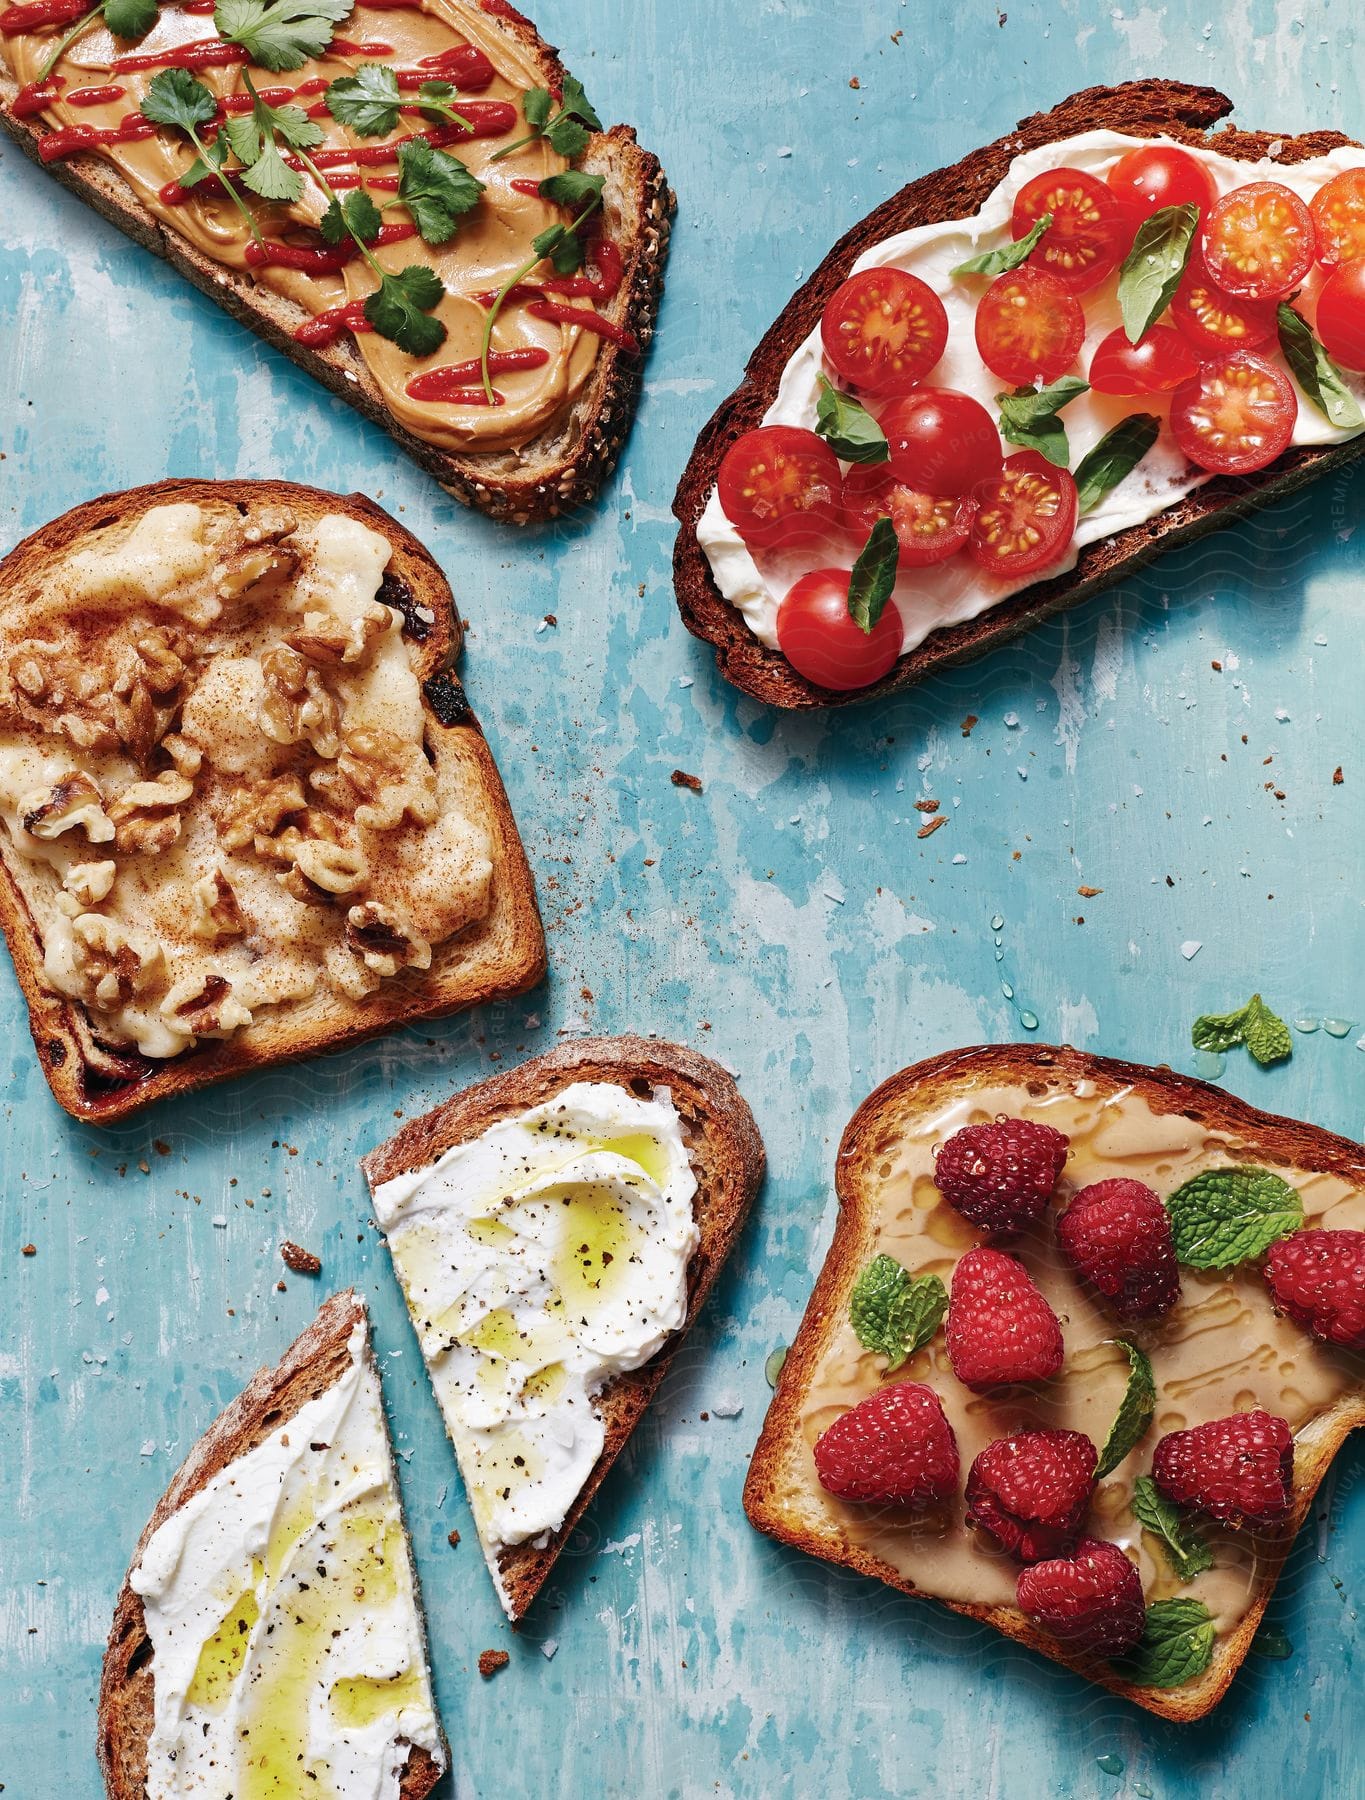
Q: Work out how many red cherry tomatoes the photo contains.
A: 15